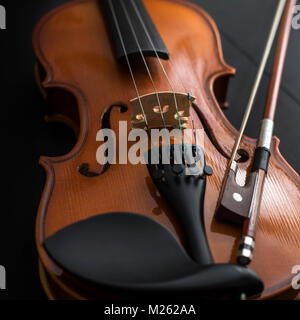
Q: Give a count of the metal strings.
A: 4